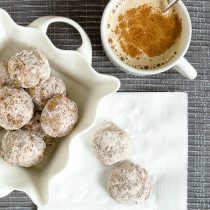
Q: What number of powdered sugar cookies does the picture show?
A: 9